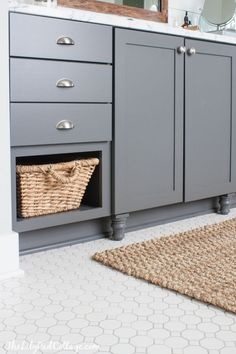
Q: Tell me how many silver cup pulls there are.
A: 3